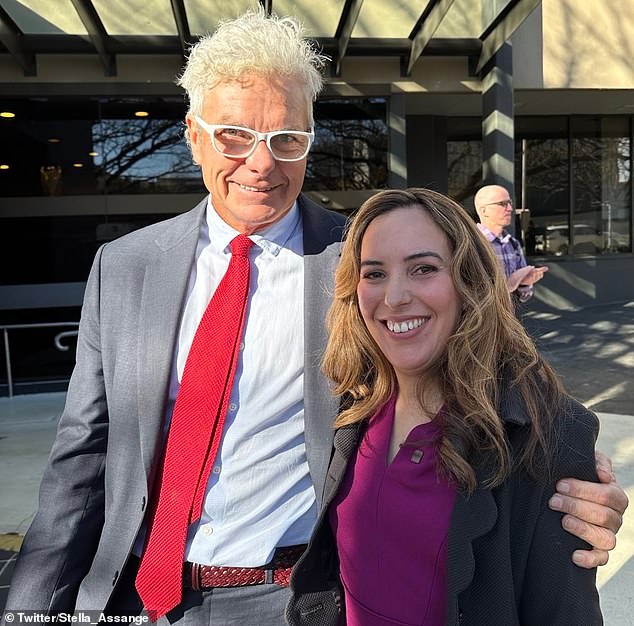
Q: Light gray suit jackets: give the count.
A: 1